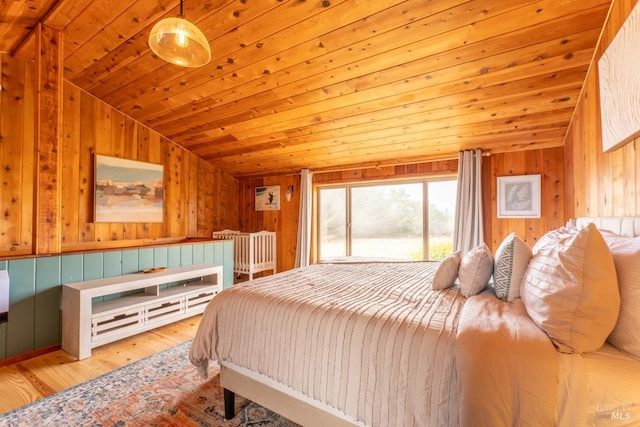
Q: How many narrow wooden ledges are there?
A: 1